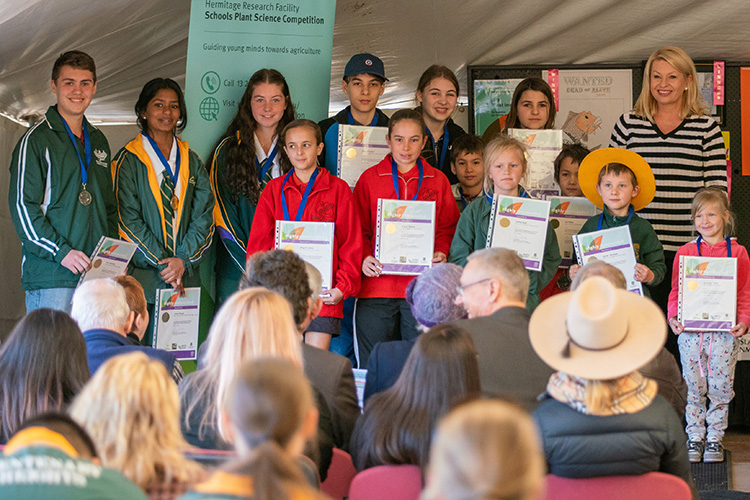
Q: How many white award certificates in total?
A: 10